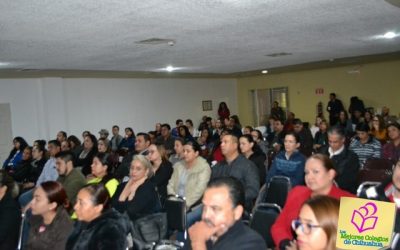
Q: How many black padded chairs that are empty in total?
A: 3